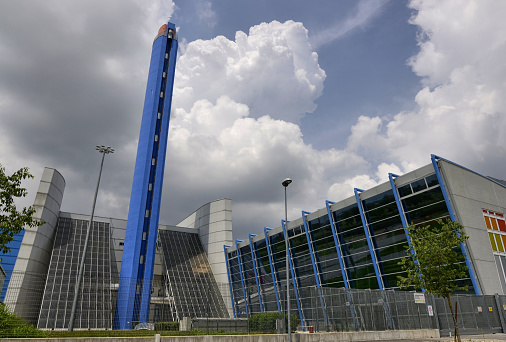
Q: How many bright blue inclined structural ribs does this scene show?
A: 10